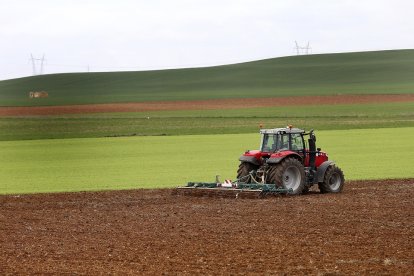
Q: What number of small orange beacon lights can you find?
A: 2